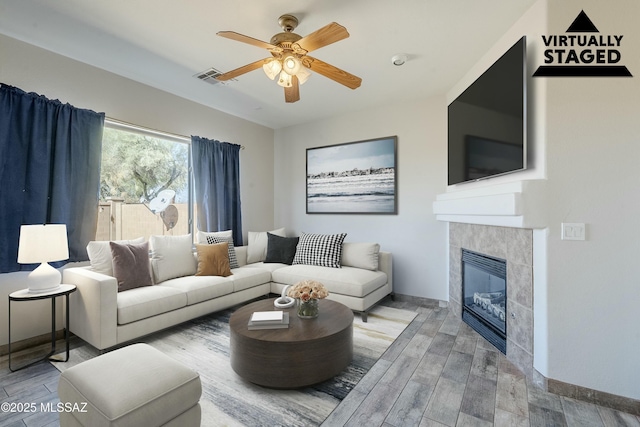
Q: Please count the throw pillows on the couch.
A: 5